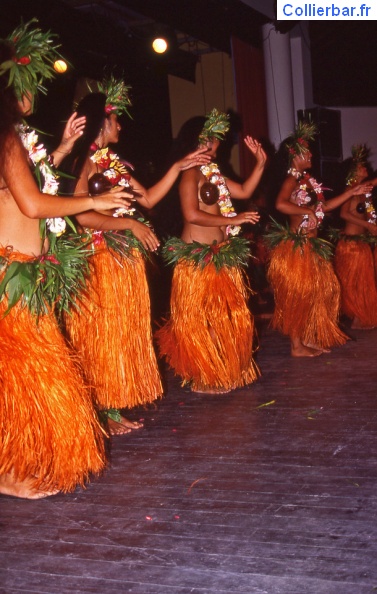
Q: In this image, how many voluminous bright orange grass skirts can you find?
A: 5